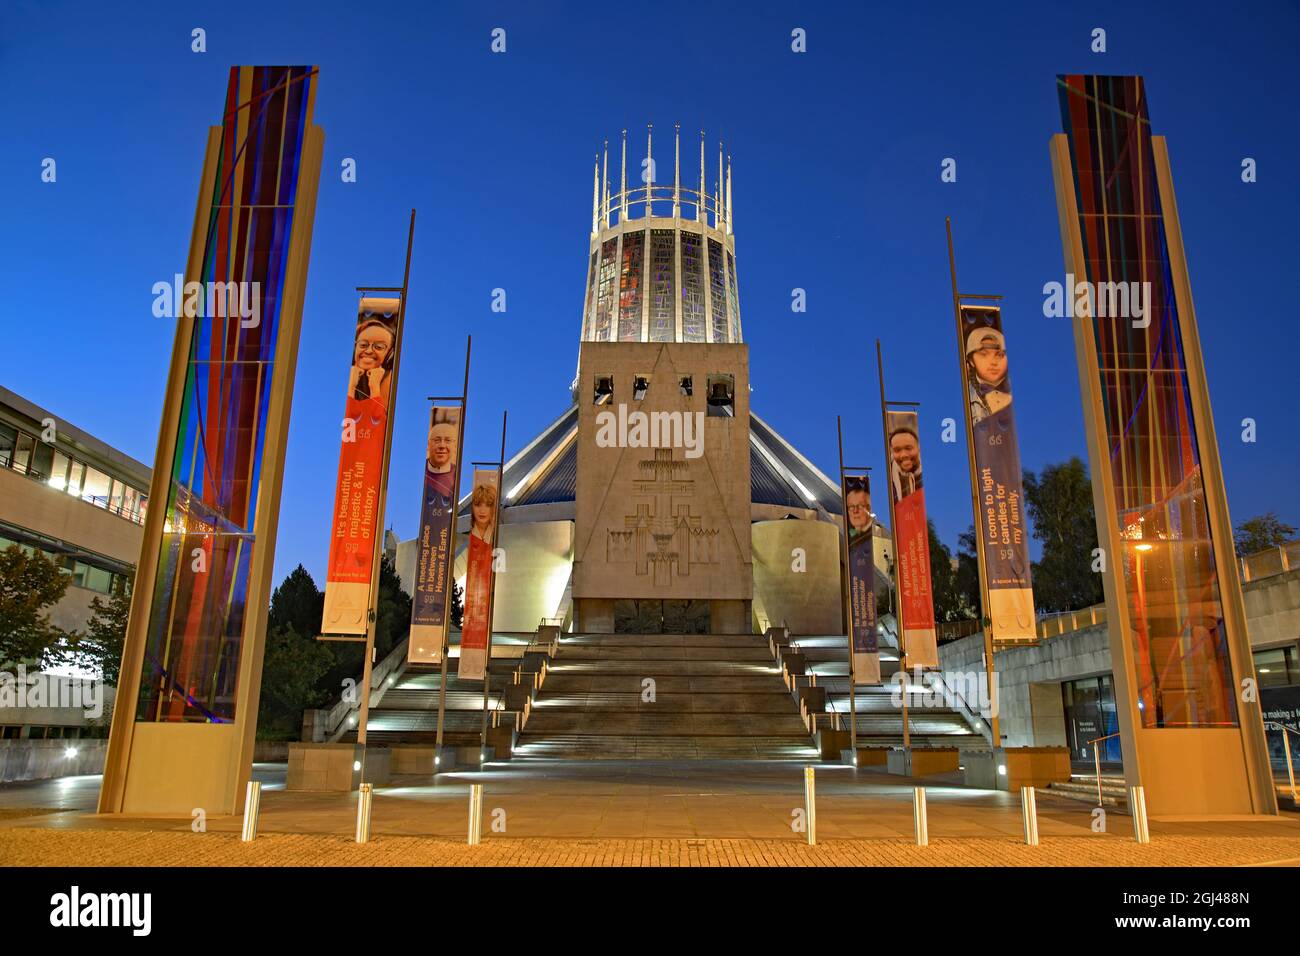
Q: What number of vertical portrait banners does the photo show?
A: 6